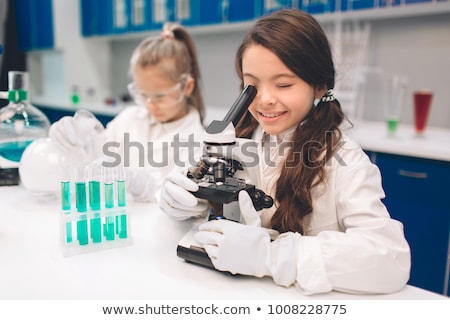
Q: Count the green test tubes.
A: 5